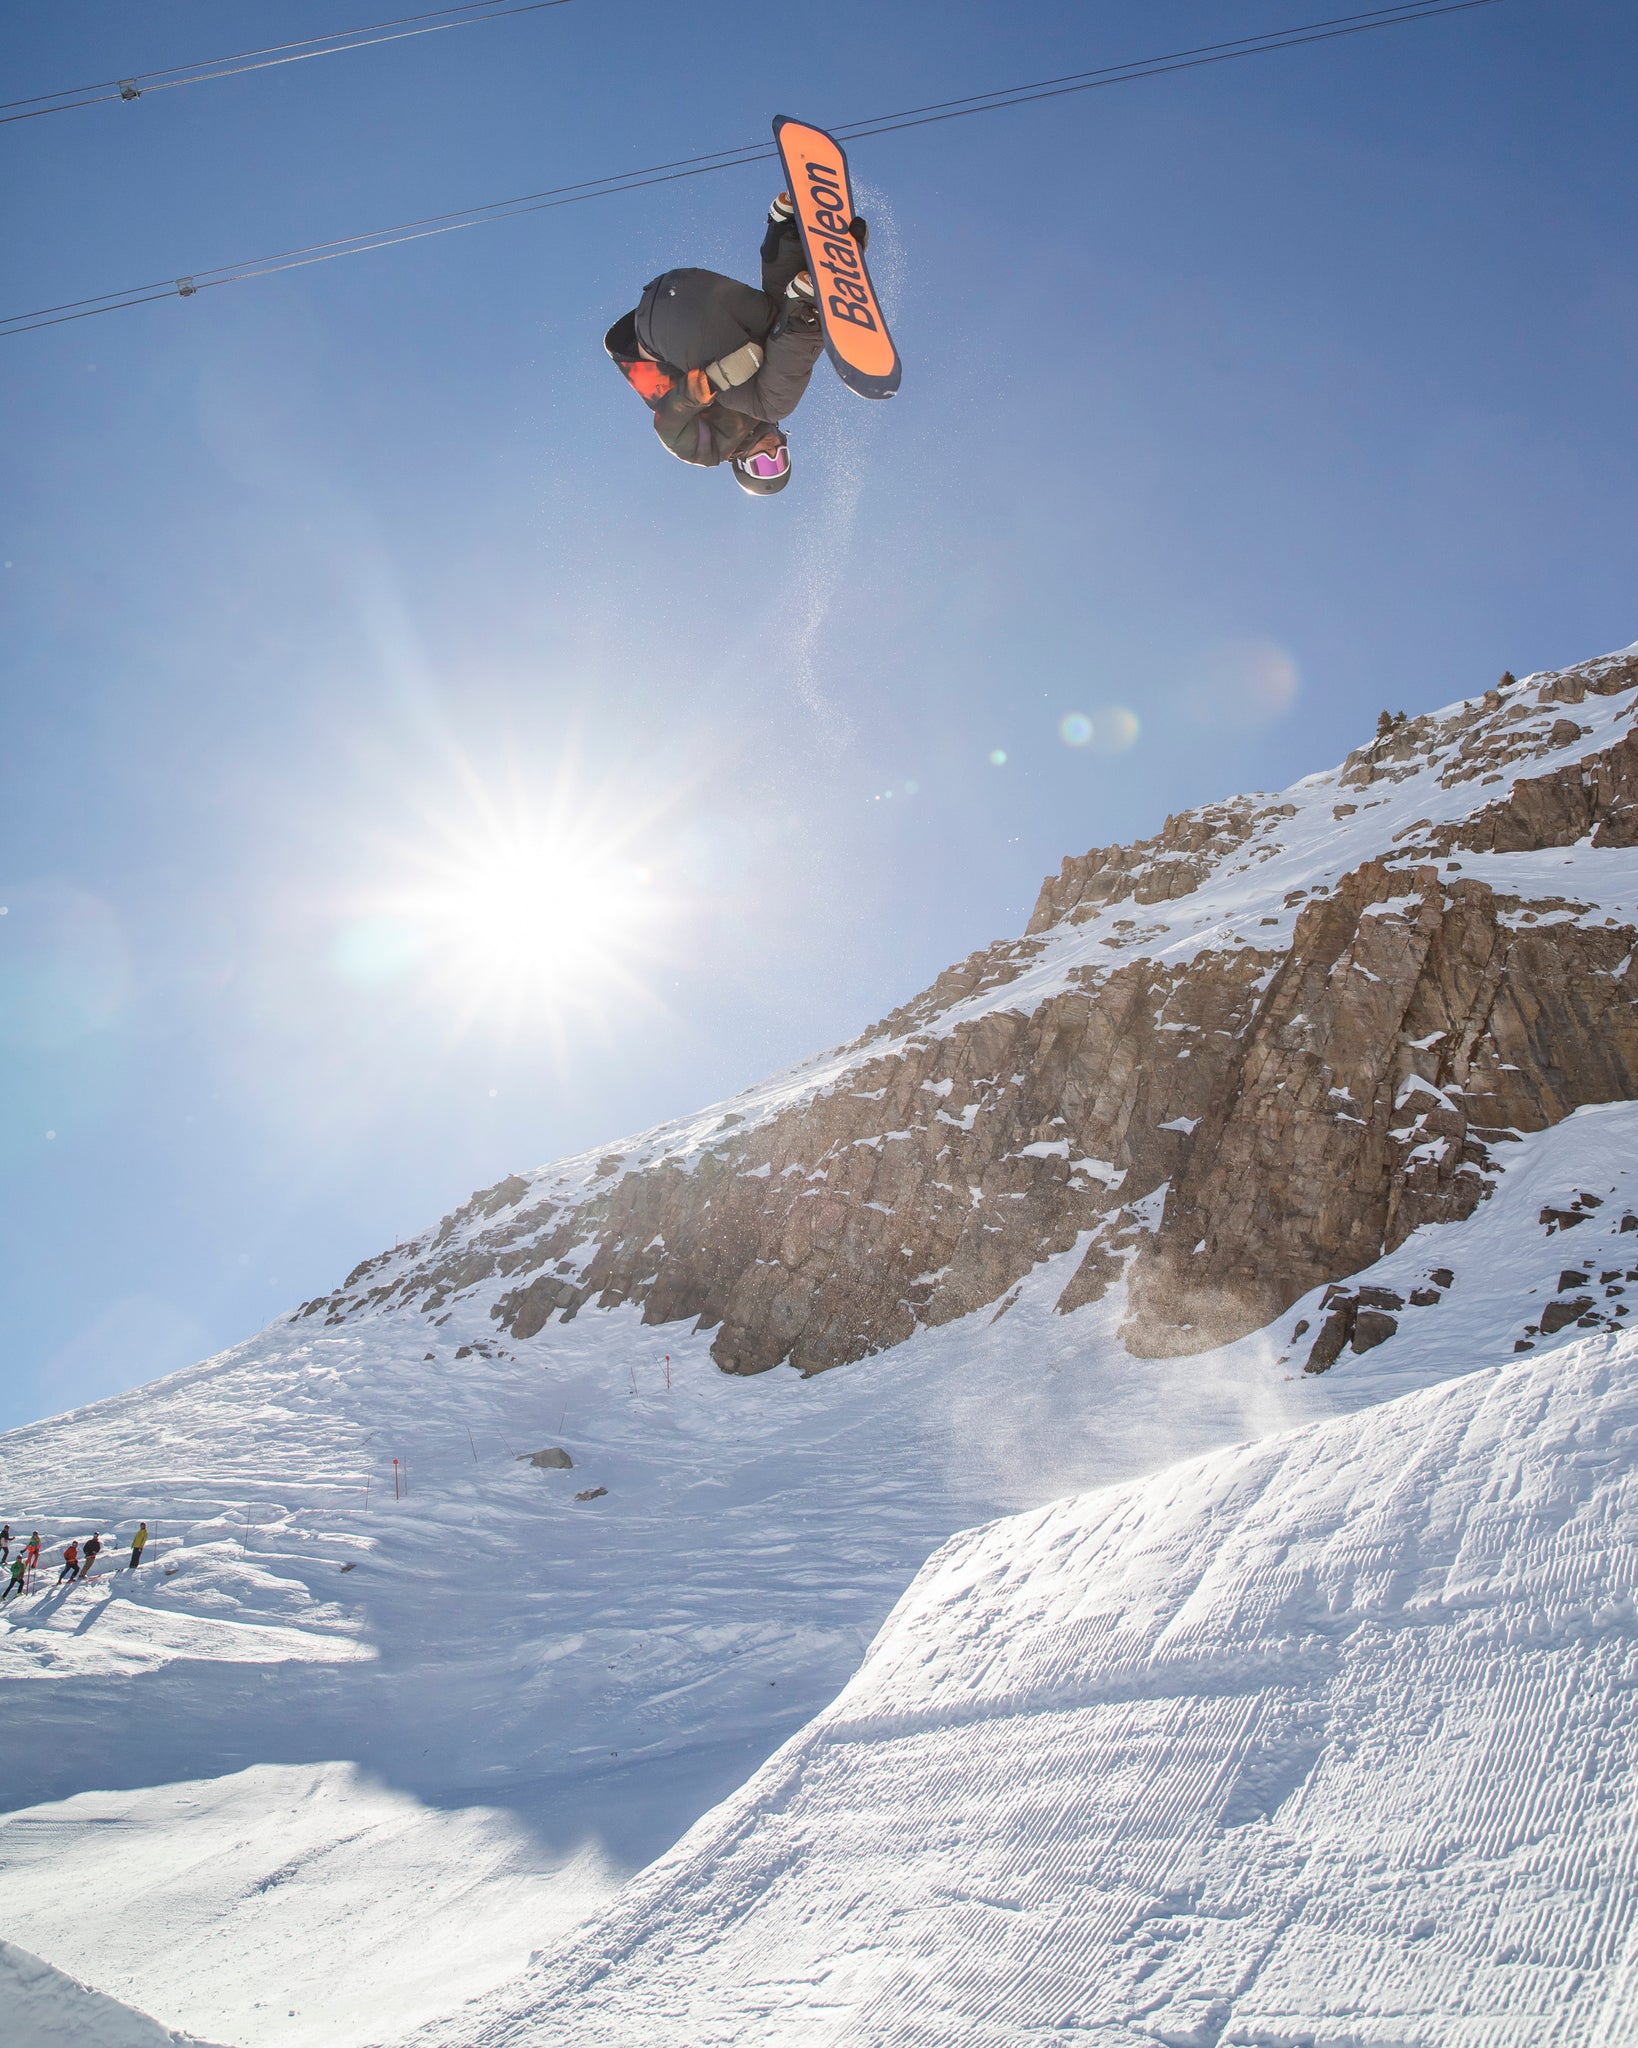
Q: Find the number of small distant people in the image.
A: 6